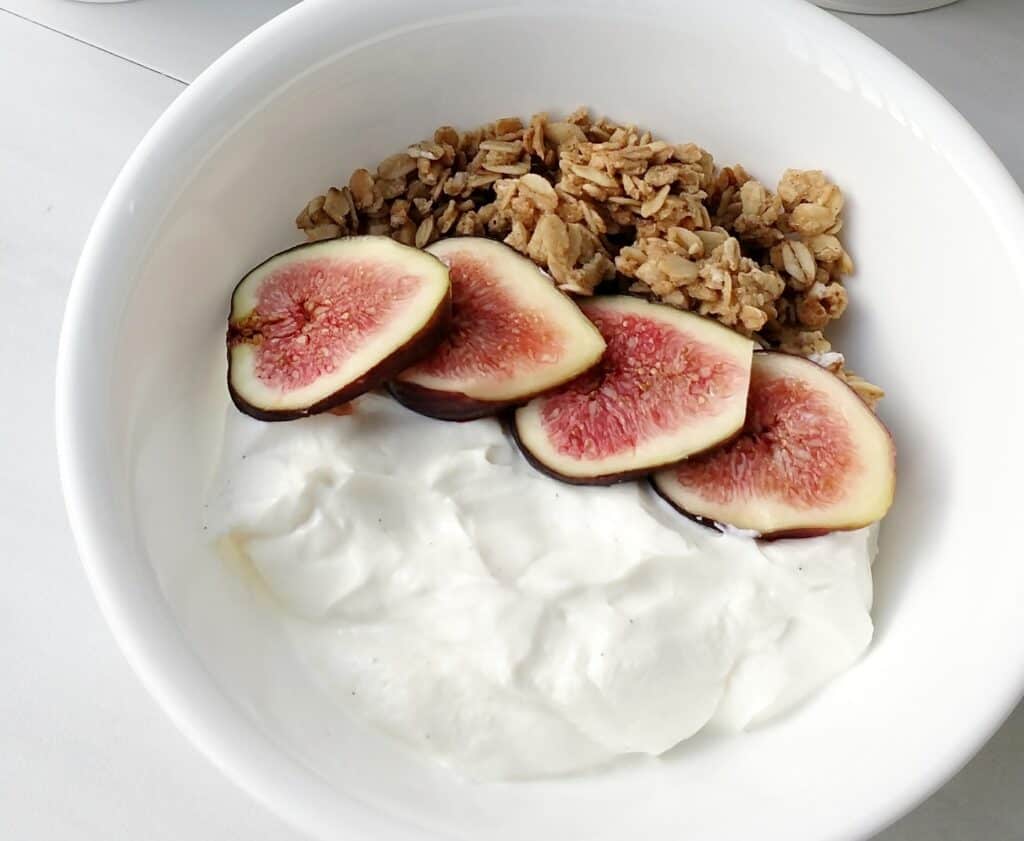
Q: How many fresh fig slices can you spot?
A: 4